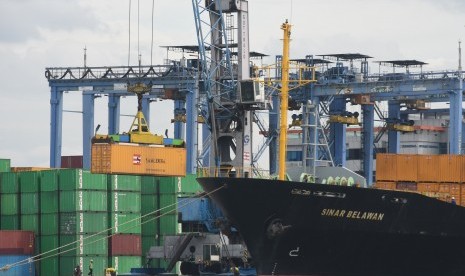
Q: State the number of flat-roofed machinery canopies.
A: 5